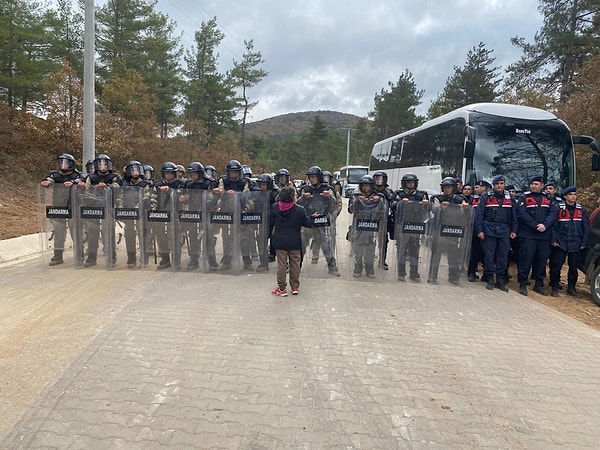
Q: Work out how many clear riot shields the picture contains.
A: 11